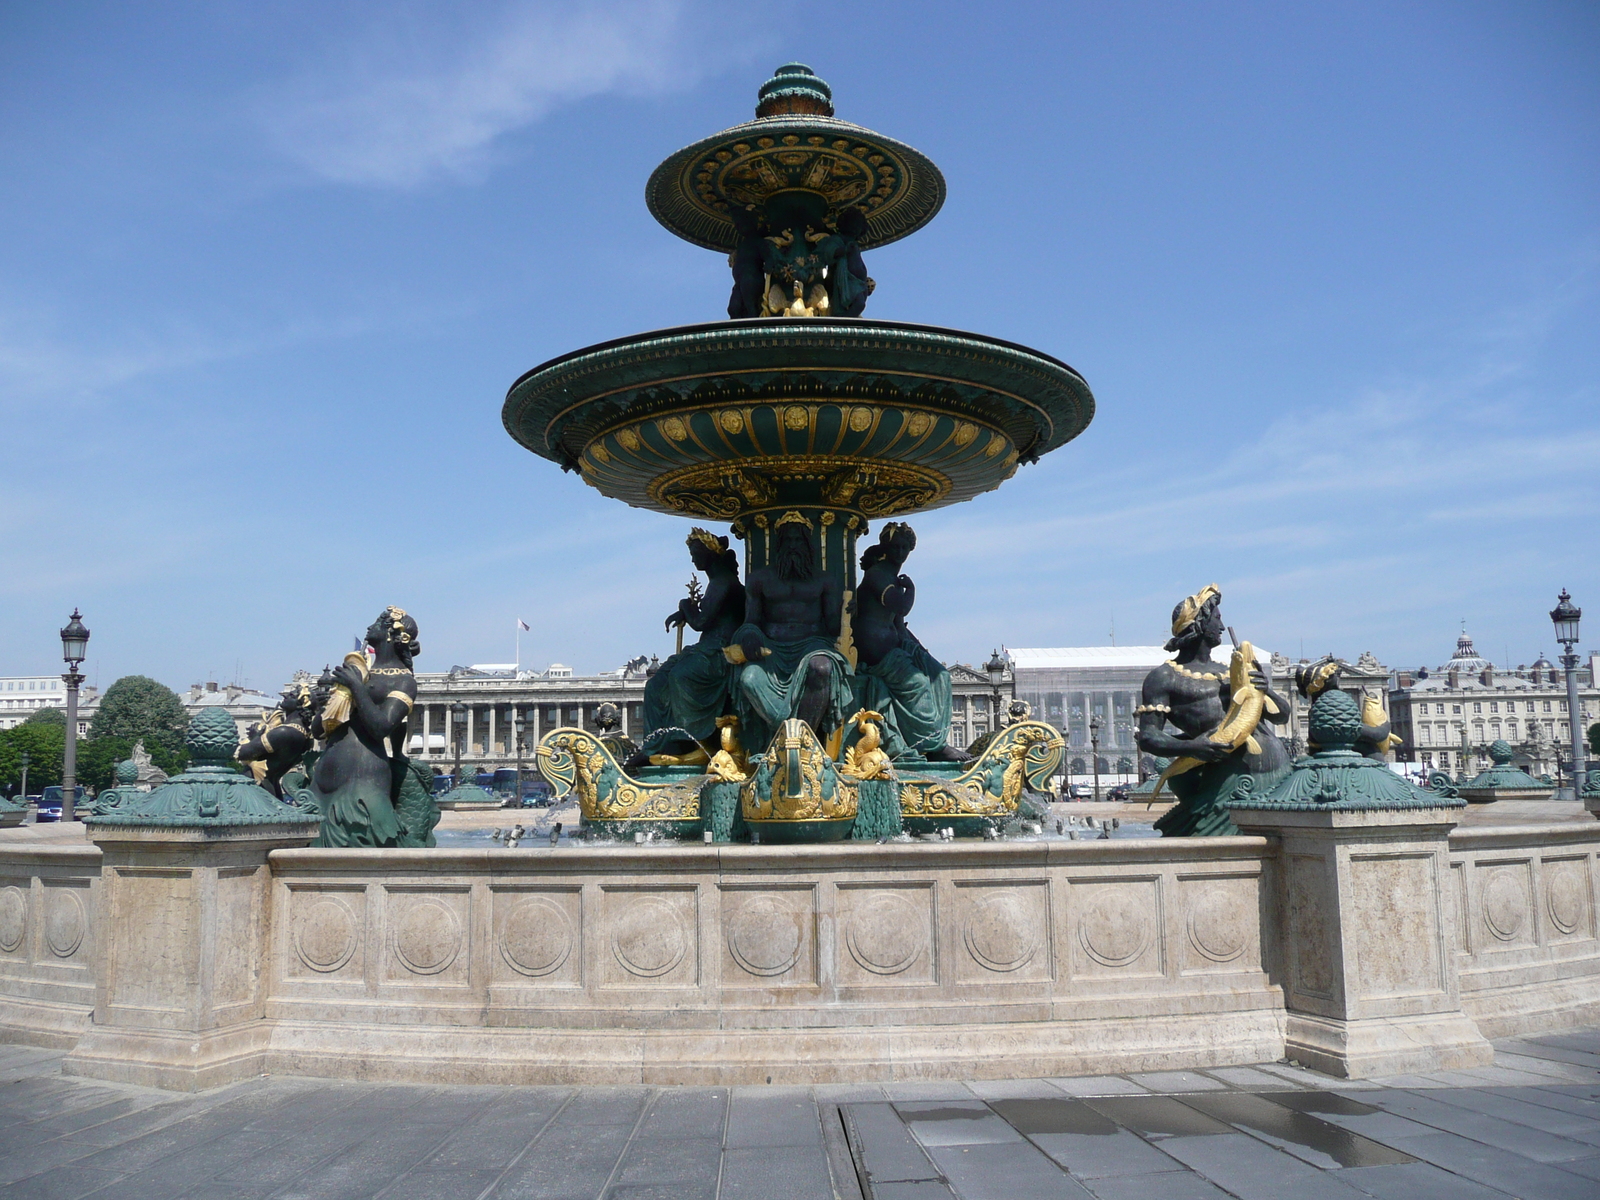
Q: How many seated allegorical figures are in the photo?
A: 3